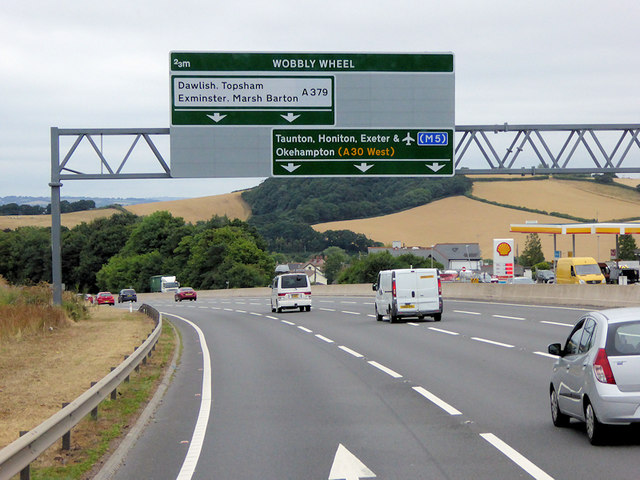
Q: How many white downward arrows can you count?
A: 5